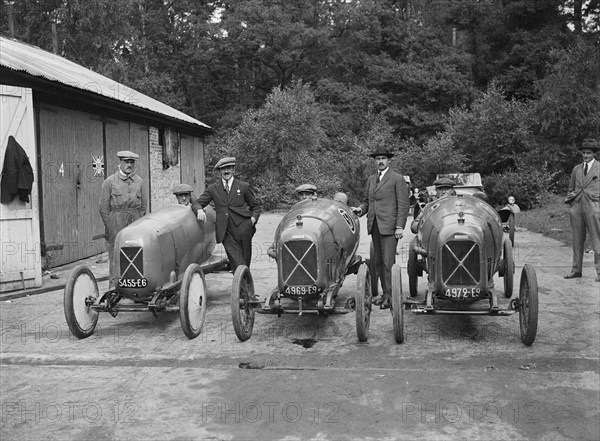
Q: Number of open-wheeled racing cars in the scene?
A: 3